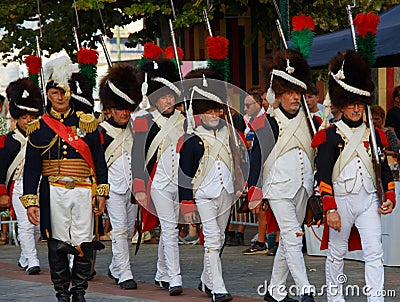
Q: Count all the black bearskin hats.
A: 7